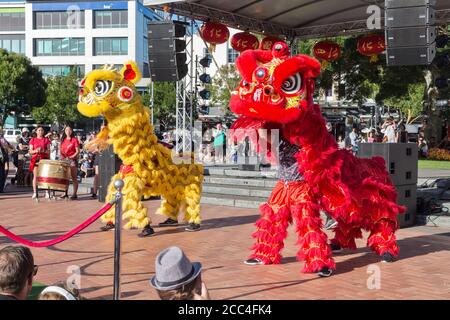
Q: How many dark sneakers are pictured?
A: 8